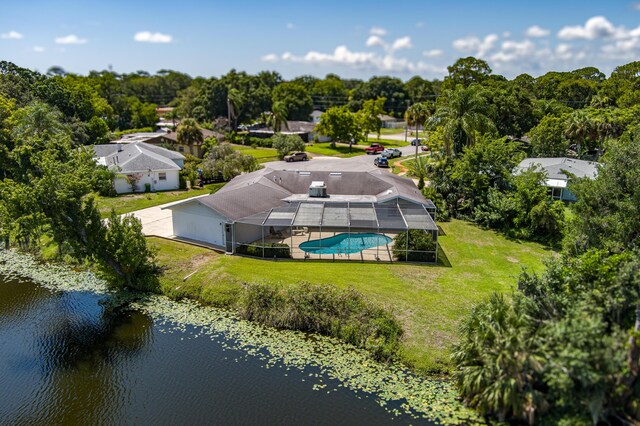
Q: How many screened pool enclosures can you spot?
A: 1